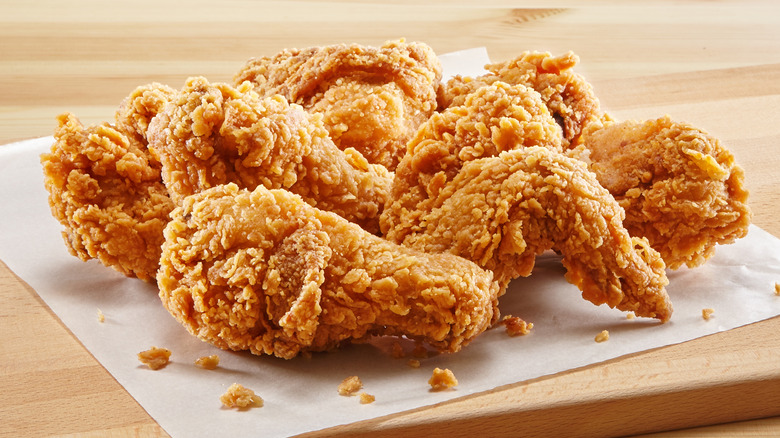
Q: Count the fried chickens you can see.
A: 8